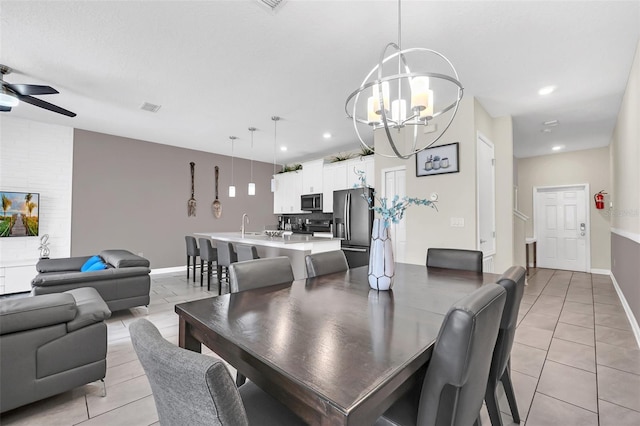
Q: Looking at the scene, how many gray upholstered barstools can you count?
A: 4